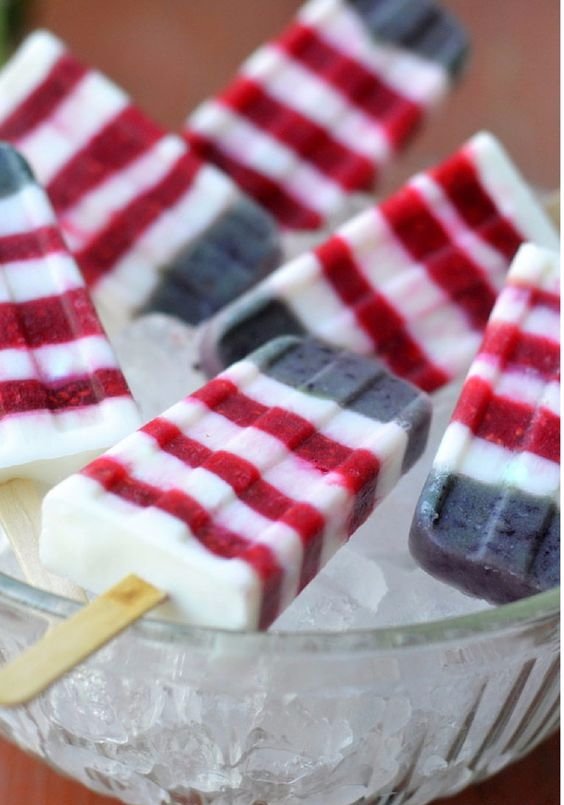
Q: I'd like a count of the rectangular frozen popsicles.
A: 6